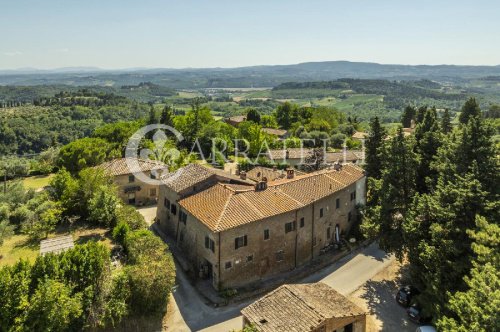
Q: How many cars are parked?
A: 3